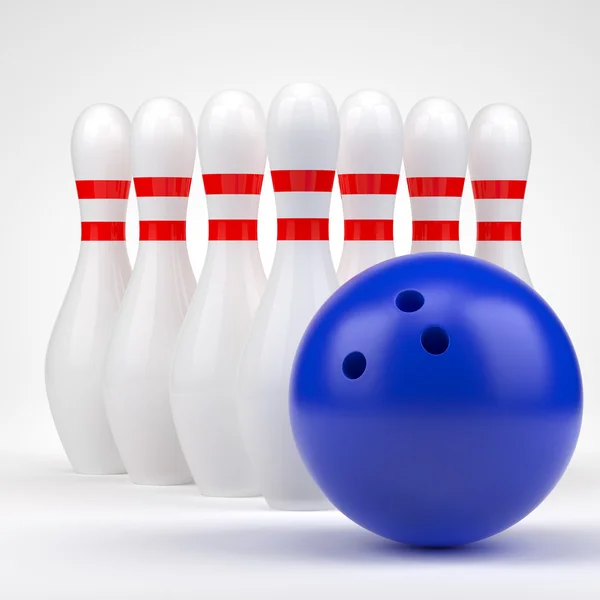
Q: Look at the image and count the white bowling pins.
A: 7